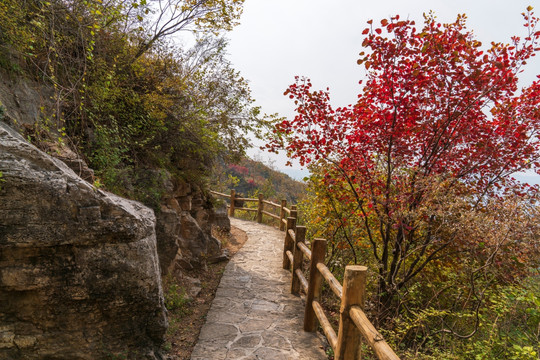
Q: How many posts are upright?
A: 9